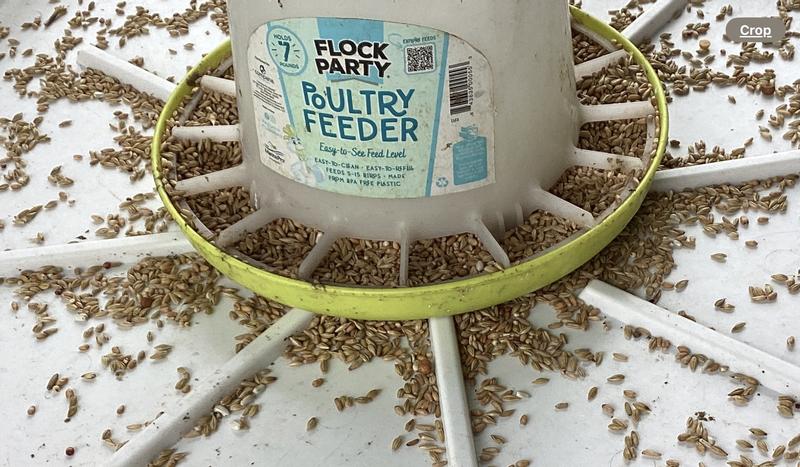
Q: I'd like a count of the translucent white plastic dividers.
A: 11